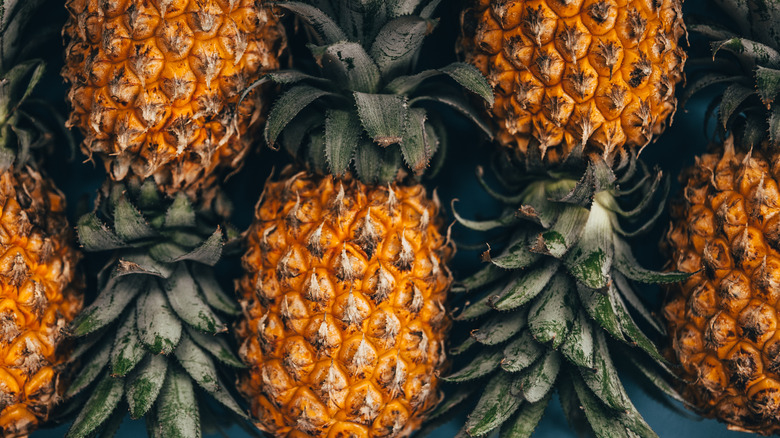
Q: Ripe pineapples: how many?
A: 5